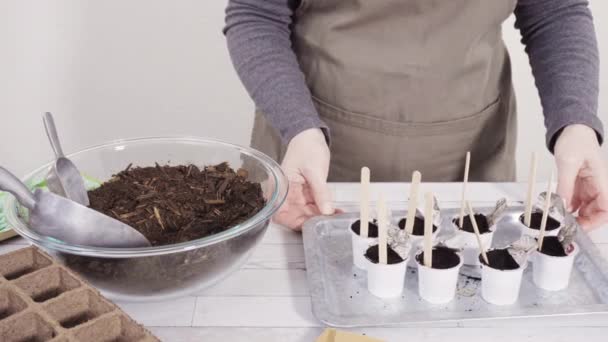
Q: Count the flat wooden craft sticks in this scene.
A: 8